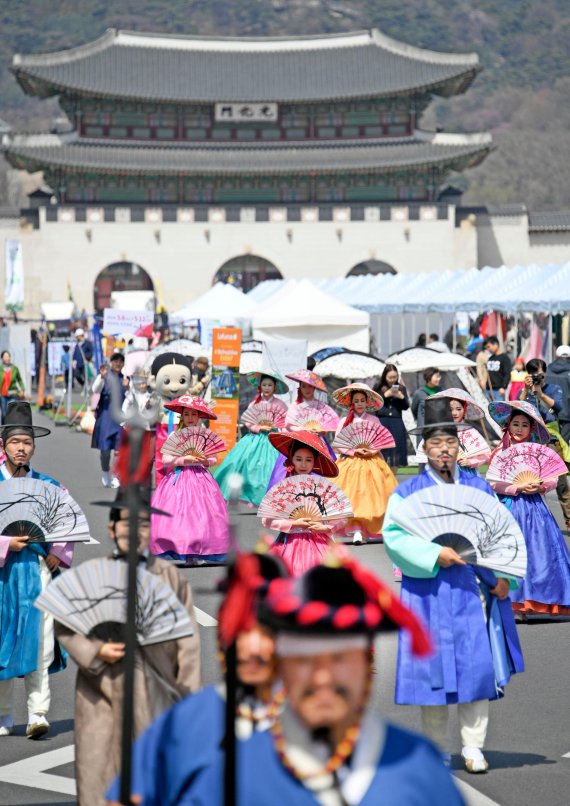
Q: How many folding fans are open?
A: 10